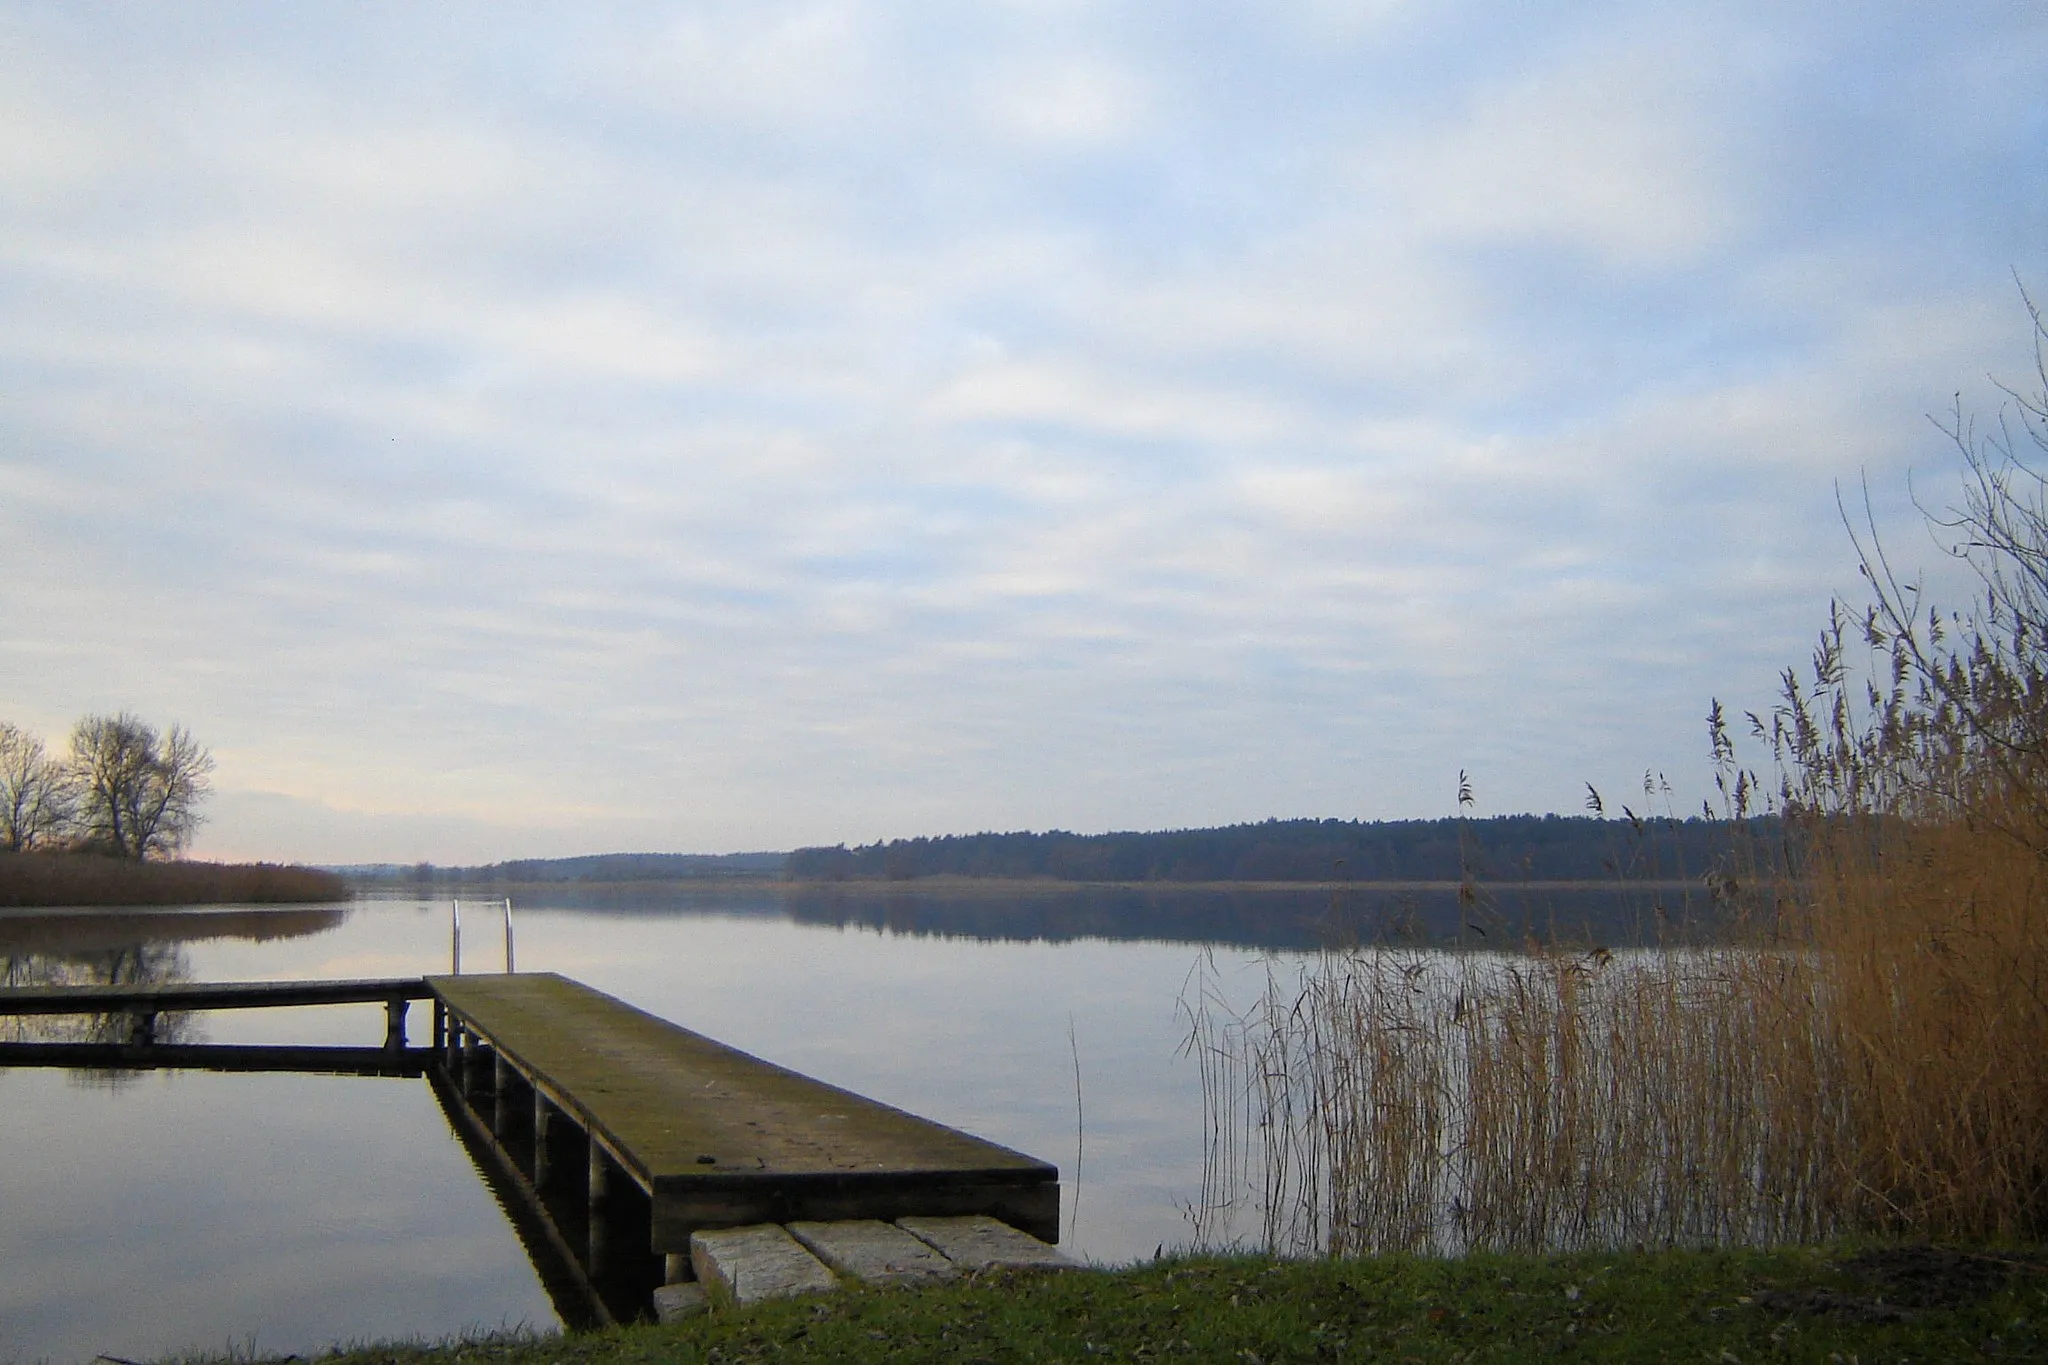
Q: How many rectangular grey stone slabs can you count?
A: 3